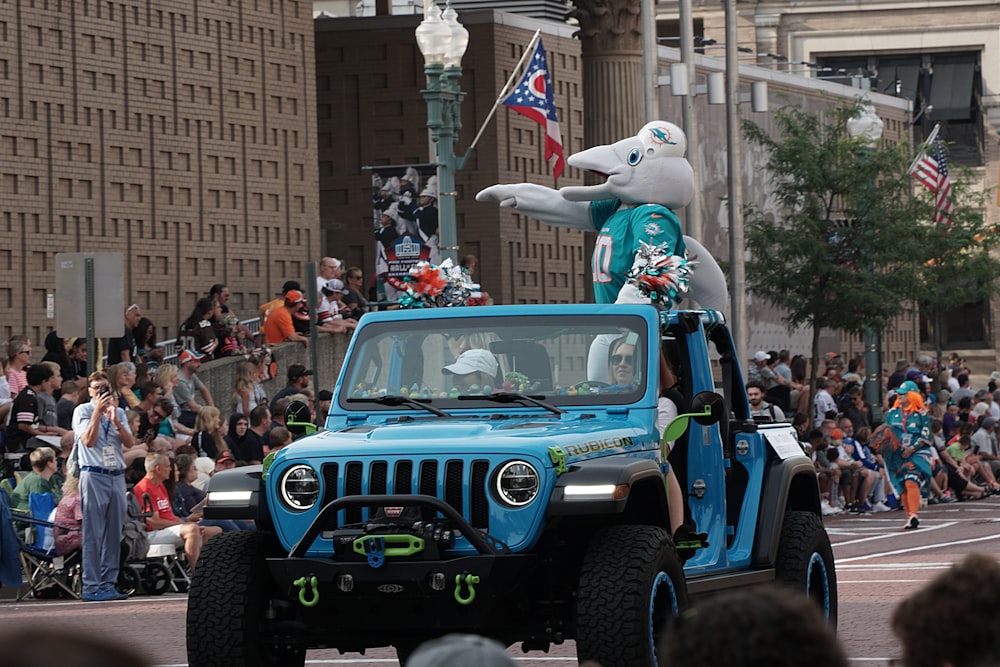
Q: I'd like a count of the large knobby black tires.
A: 3